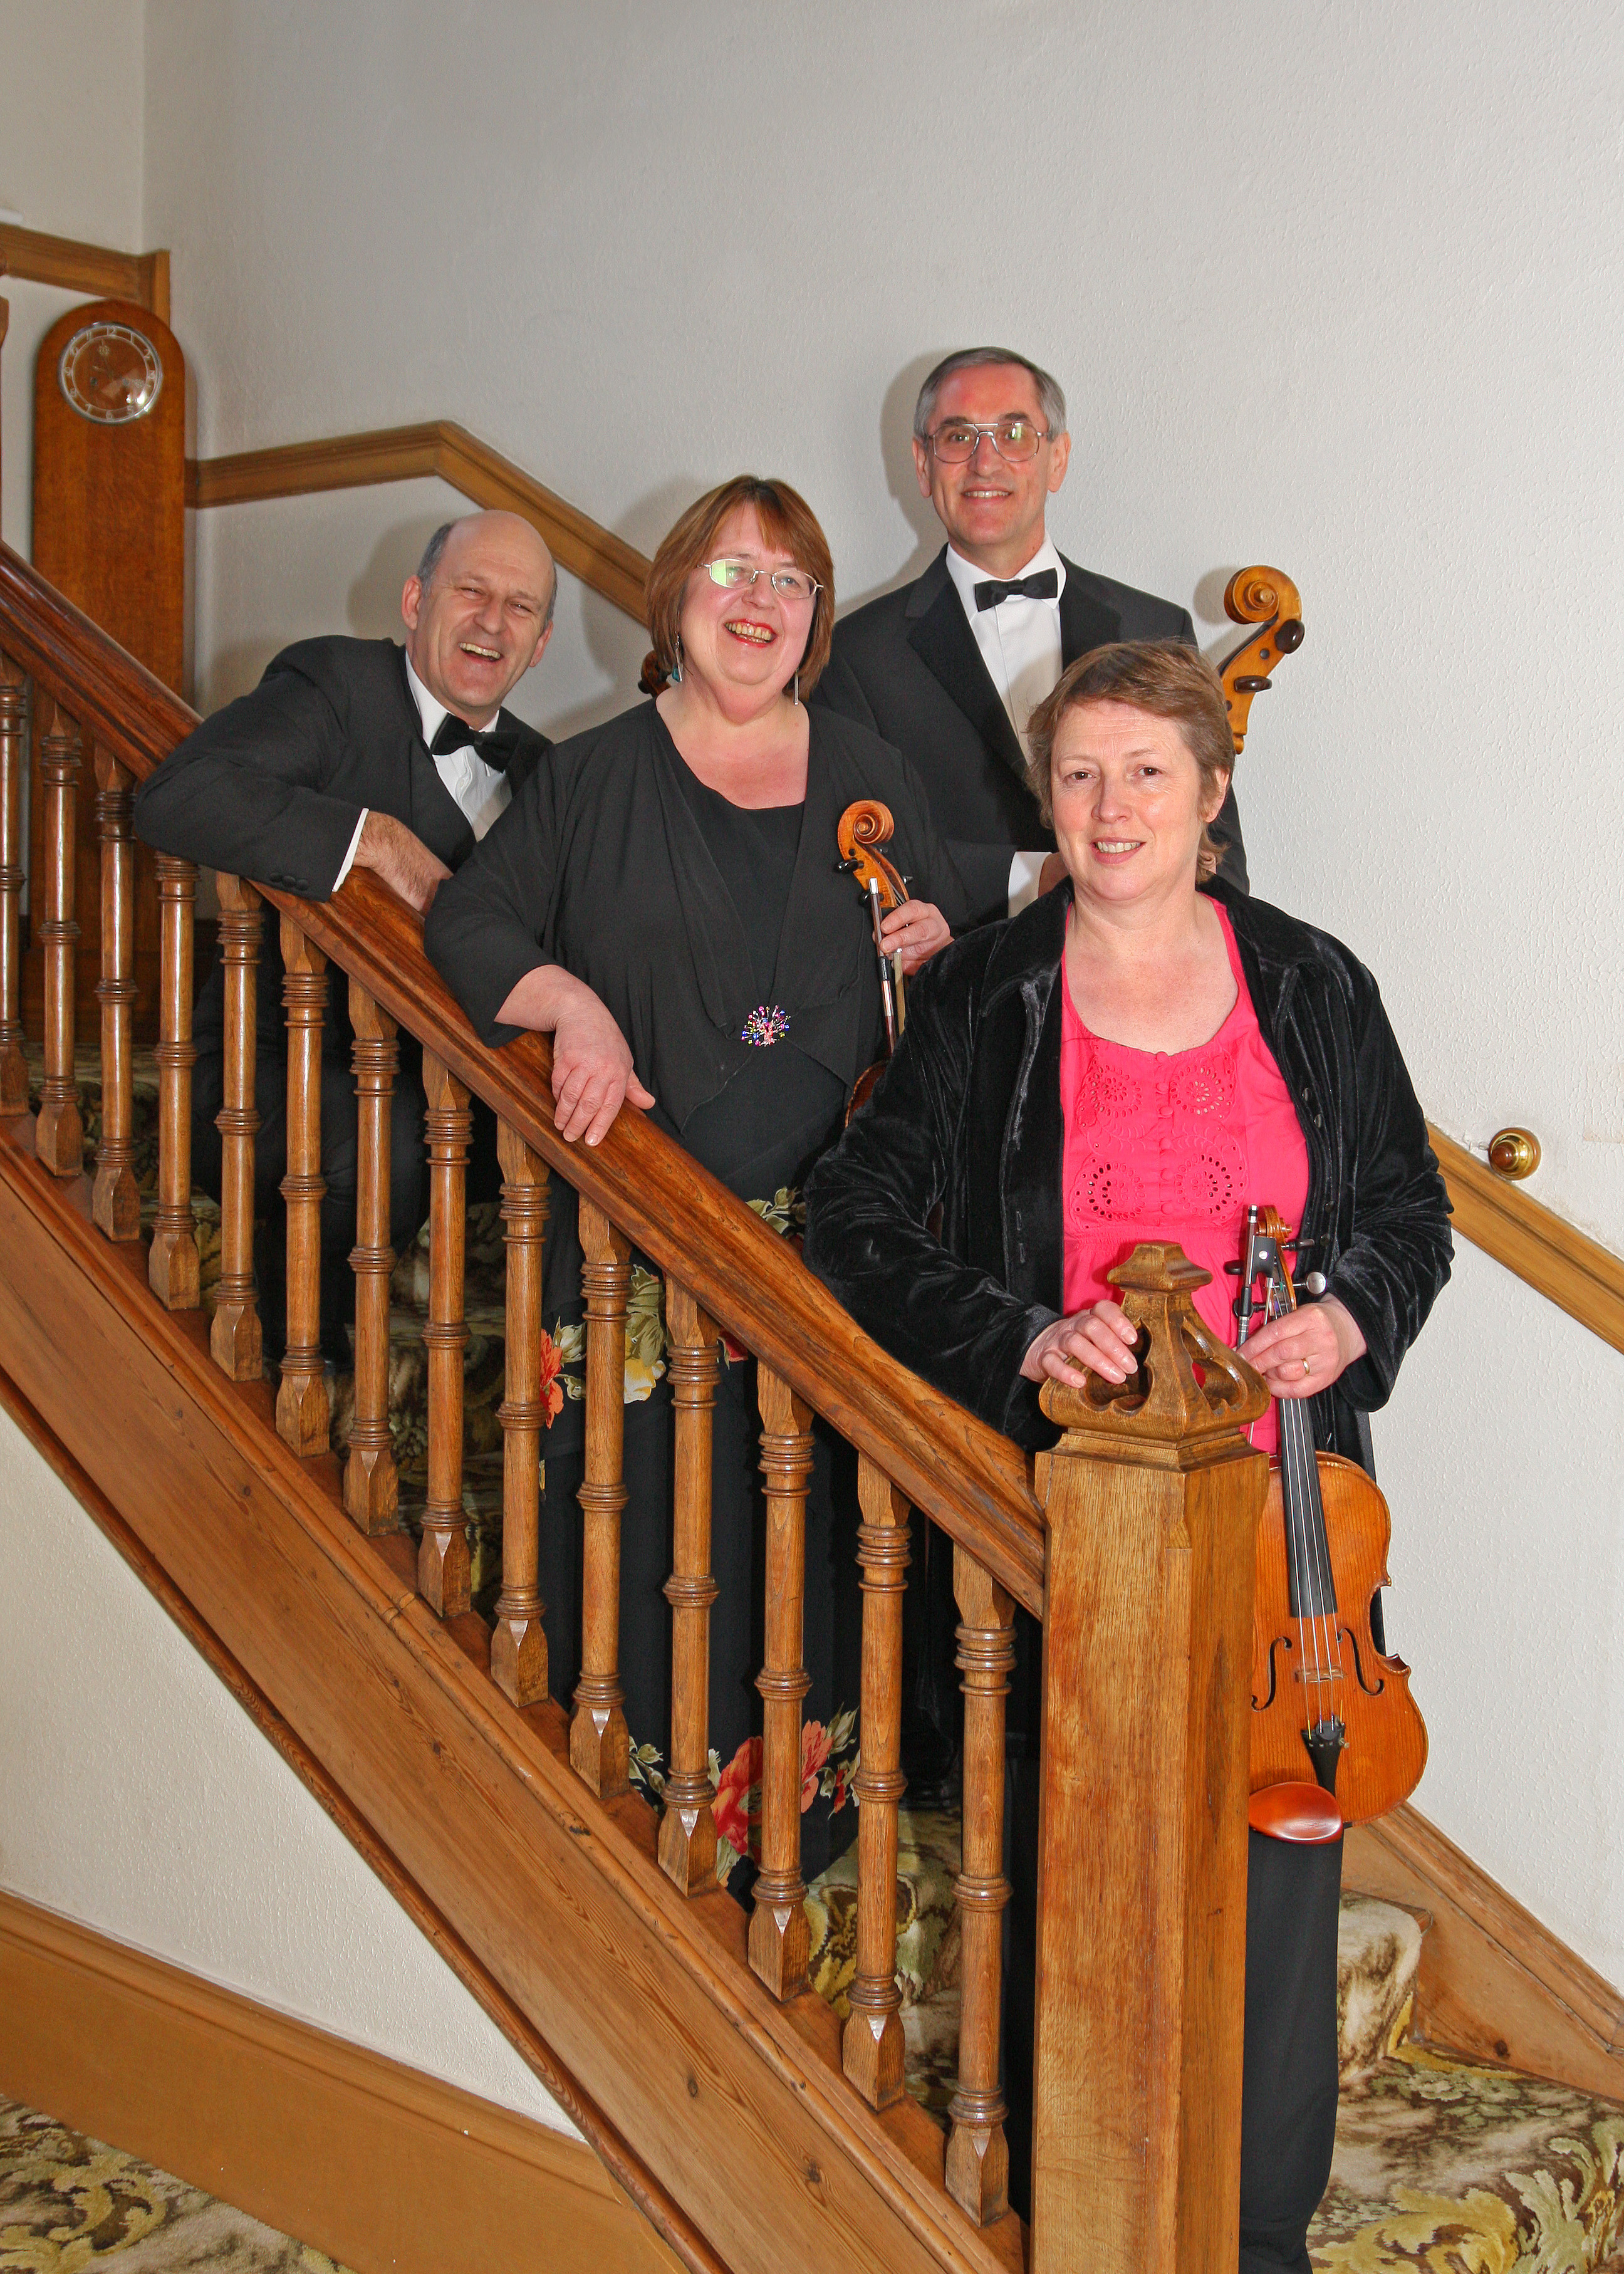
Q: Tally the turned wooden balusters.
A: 14